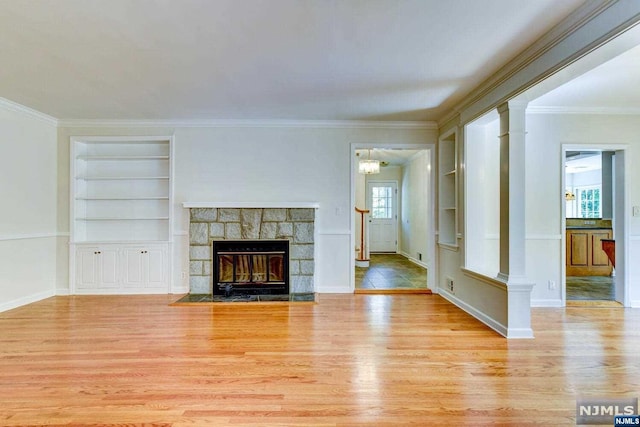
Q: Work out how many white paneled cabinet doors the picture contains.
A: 4